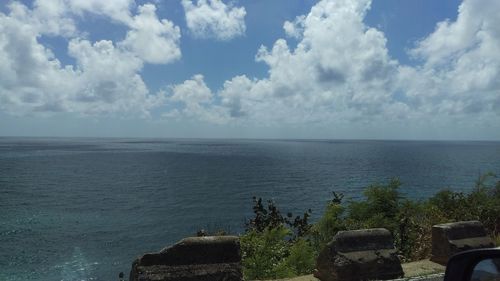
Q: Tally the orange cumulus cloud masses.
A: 0